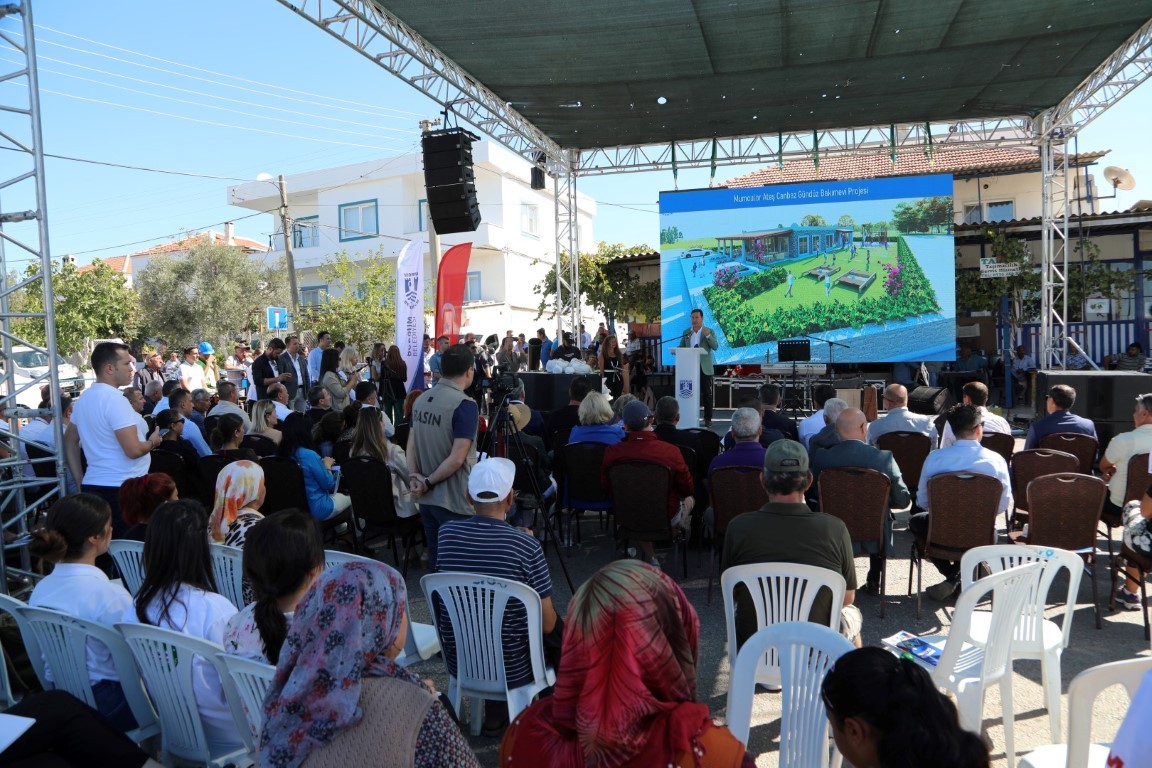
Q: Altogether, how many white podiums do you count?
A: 1